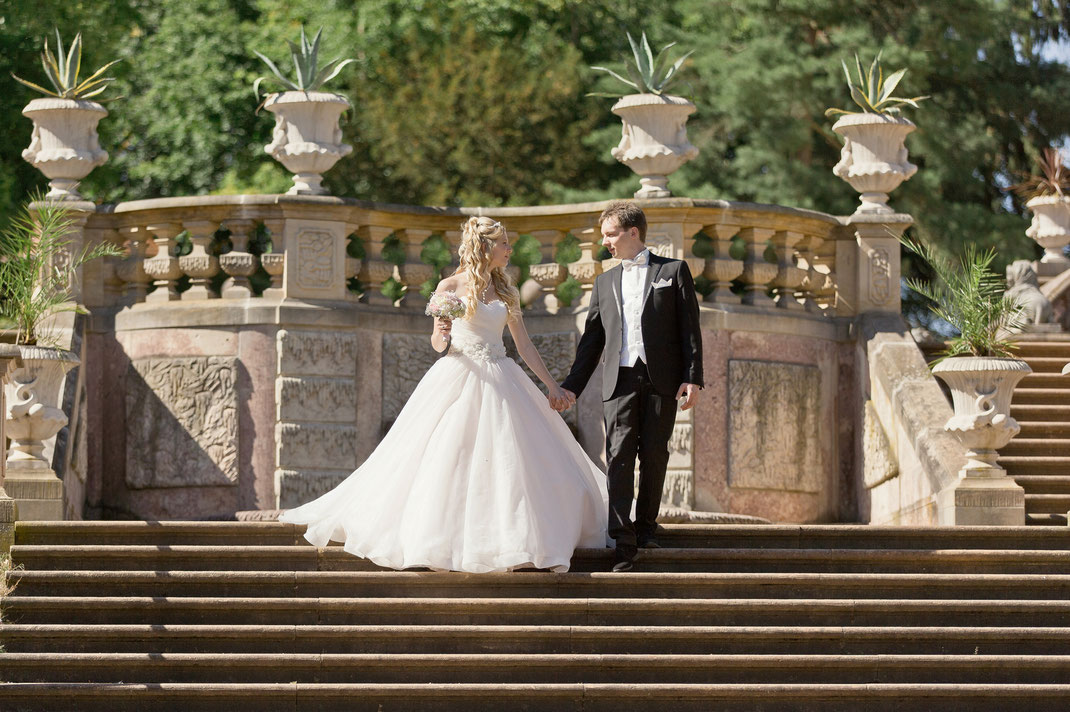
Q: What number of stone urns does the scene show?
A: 7